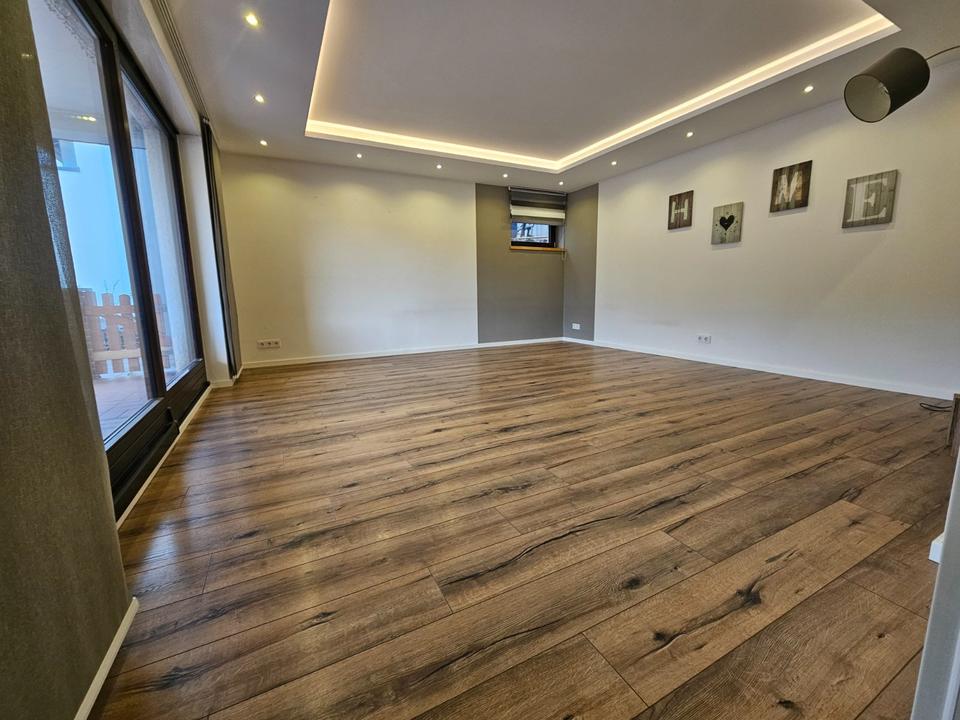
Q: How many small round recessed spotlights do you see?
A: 10